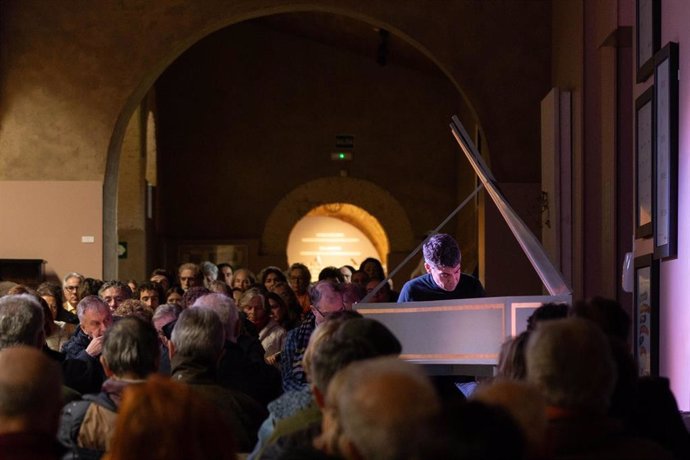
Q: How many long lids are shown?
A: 1